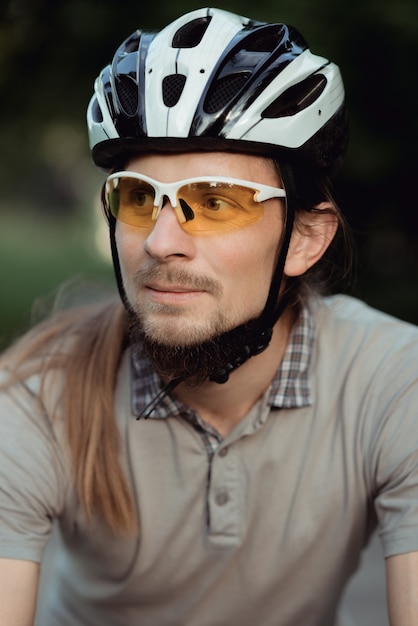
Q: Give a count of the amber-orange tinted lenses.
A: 2